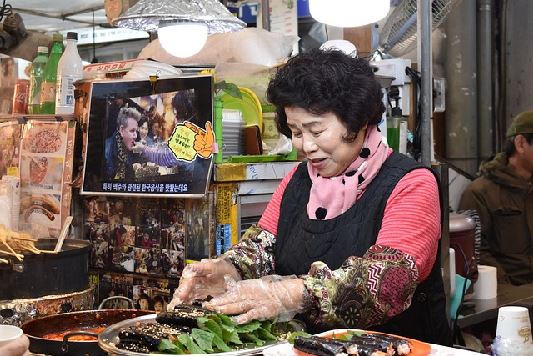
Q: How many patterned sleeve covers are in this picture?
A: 2